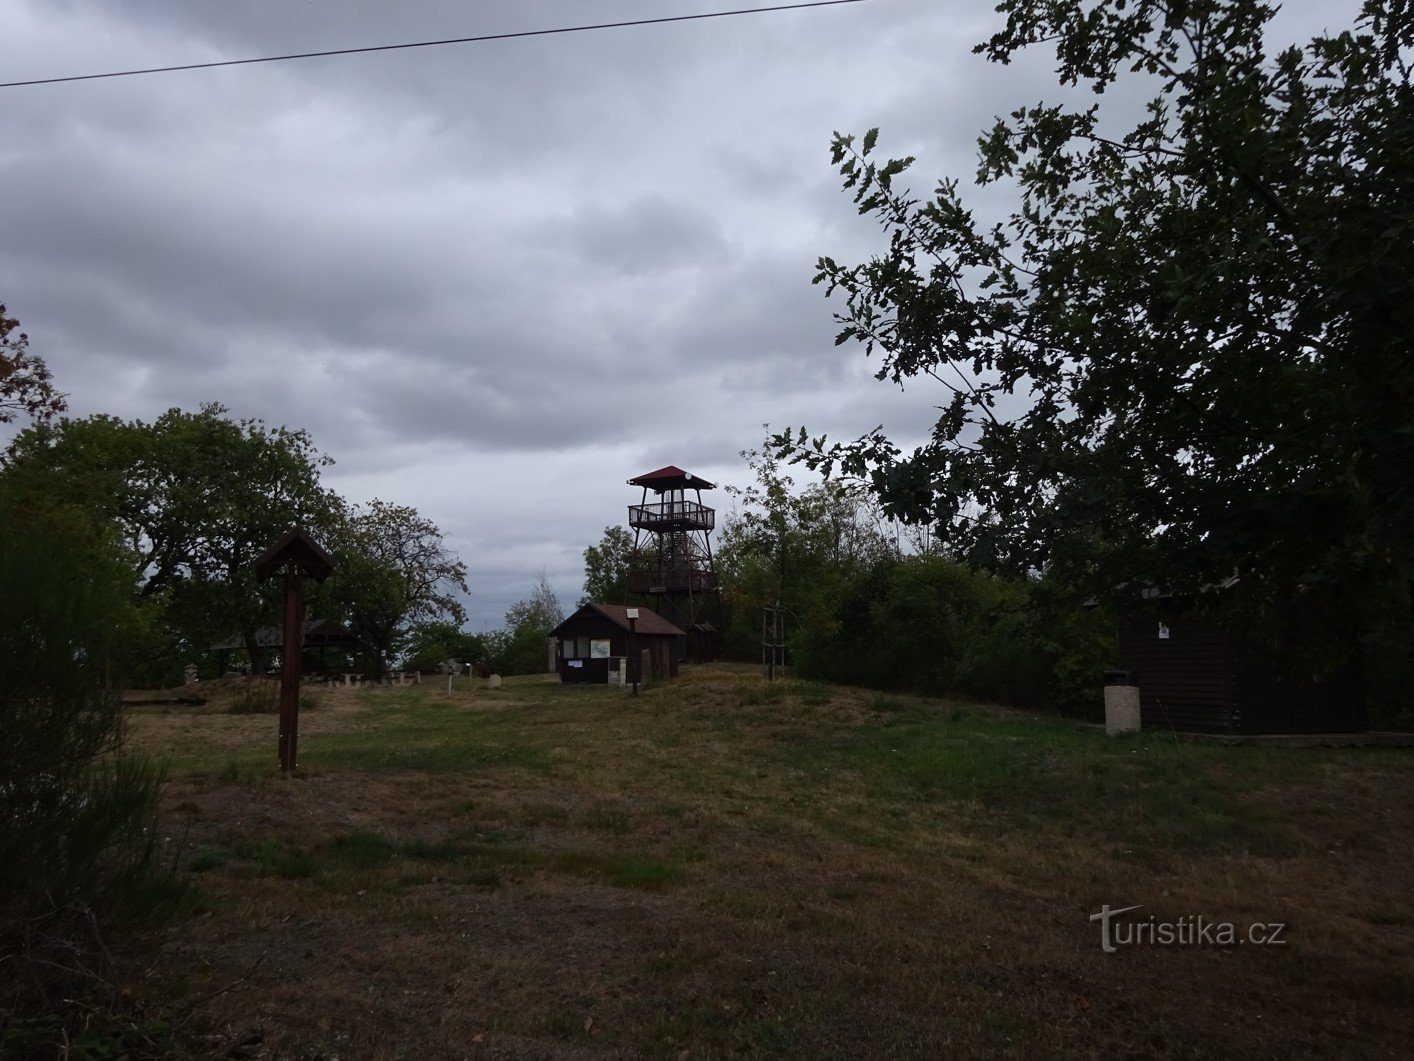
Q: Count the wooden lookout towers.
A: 1